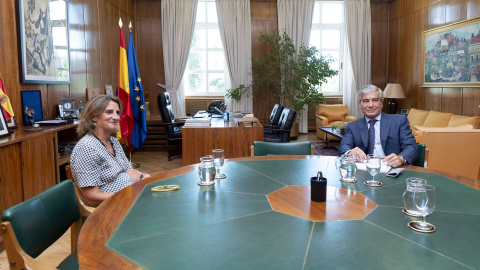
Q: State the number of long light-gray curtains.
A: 4